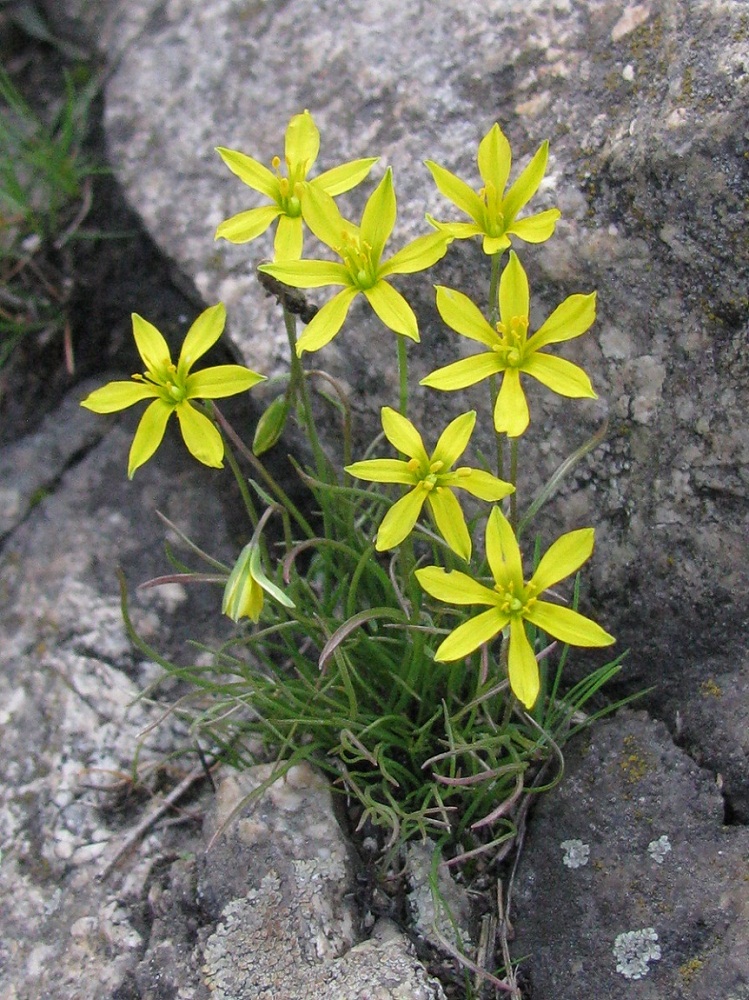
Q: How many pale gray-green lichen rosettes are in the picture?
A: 3